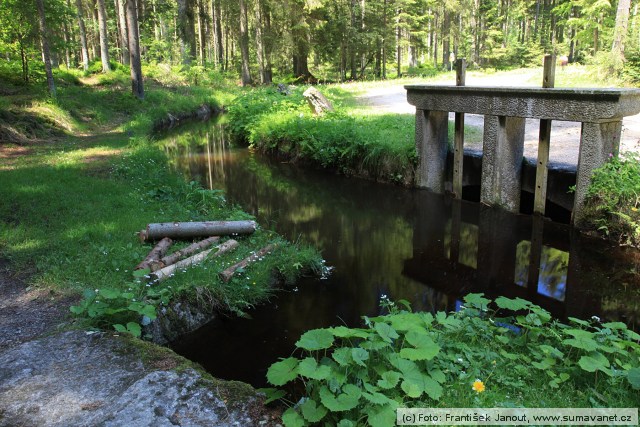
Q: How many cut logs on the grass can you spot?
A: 5